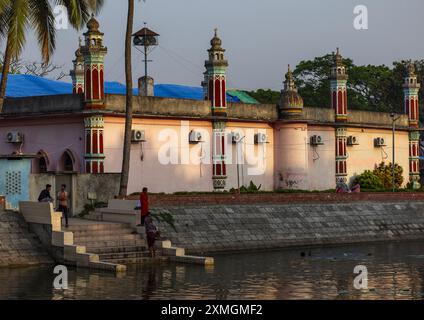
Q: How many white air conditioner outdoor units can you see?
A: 8